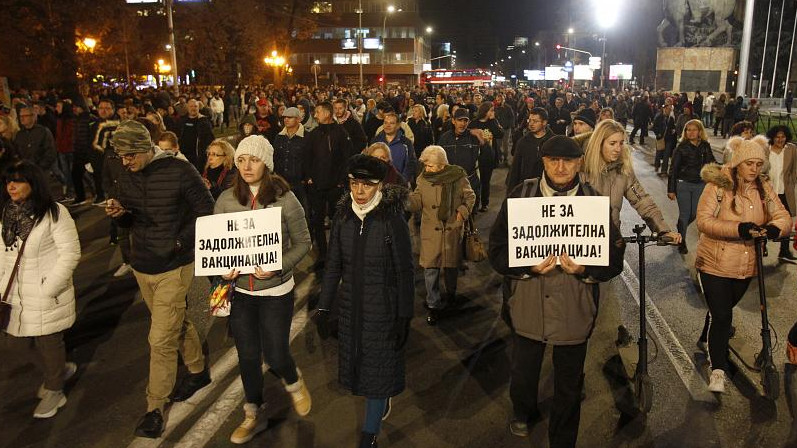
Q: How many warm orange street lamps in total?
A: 3